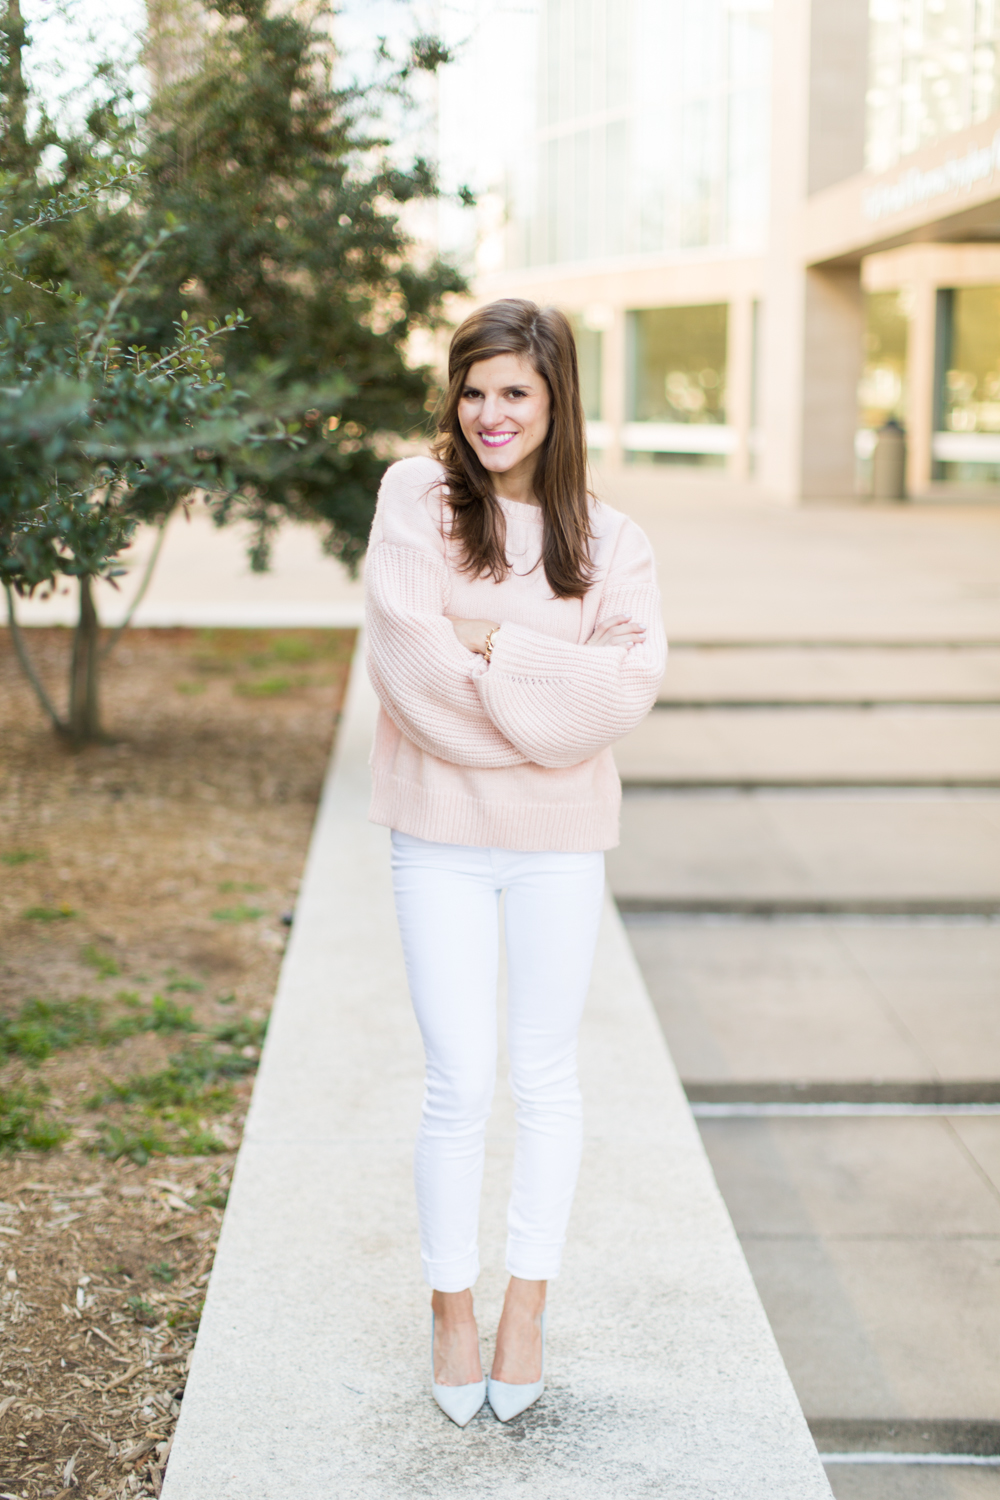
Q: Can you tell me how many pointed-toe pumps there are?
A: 2